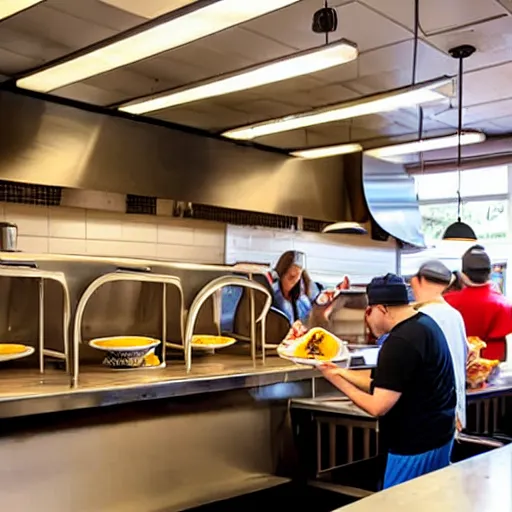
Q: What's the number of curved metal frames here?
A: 3